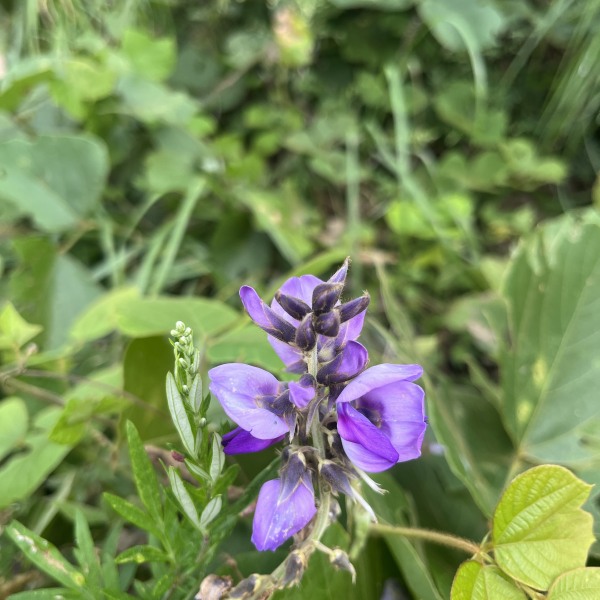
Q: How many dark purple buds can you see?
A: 5